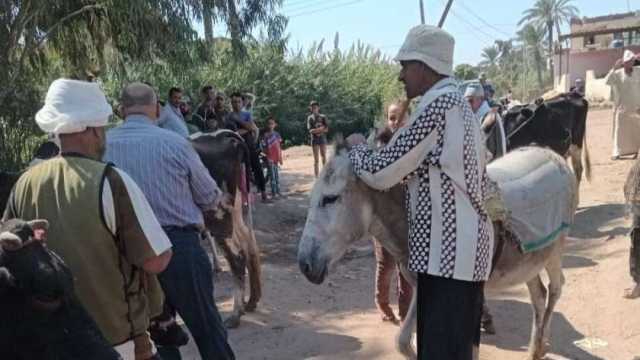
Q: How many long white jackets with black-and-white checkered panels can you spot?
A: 1